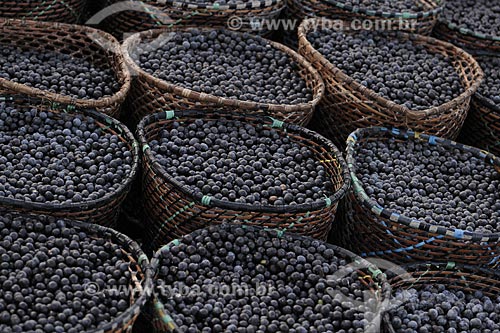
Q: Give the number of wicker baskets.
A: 14